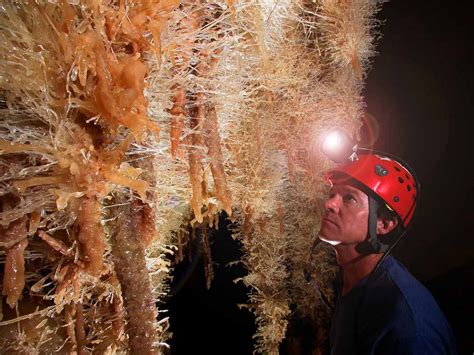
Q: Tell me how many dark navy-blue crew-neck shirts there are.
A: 1